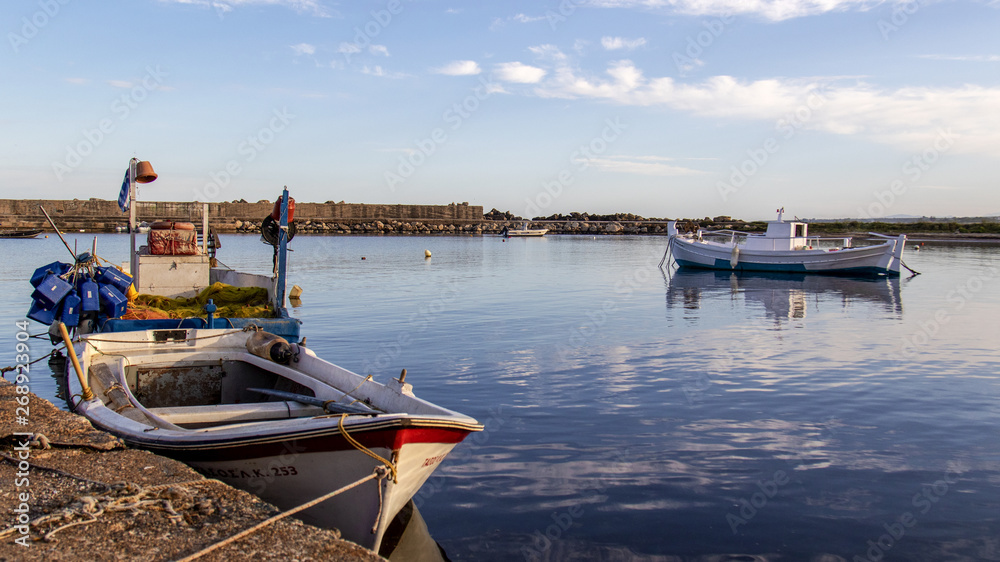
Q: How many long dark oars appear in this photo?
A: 1